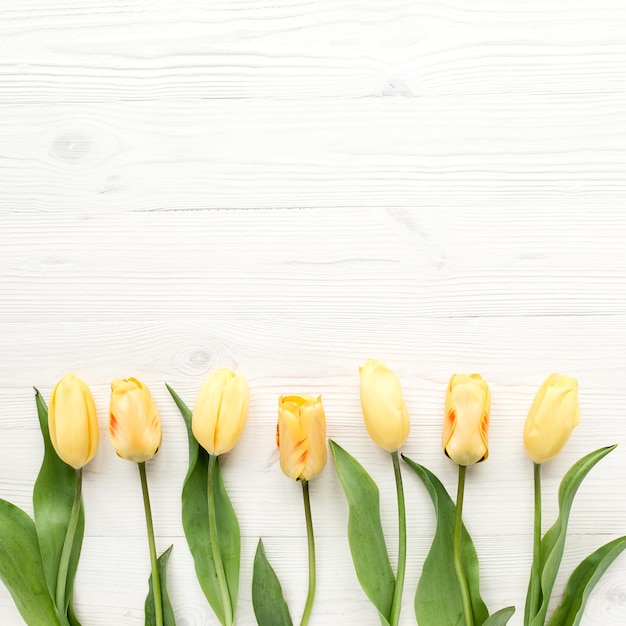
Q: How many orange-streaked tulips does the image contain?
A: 3